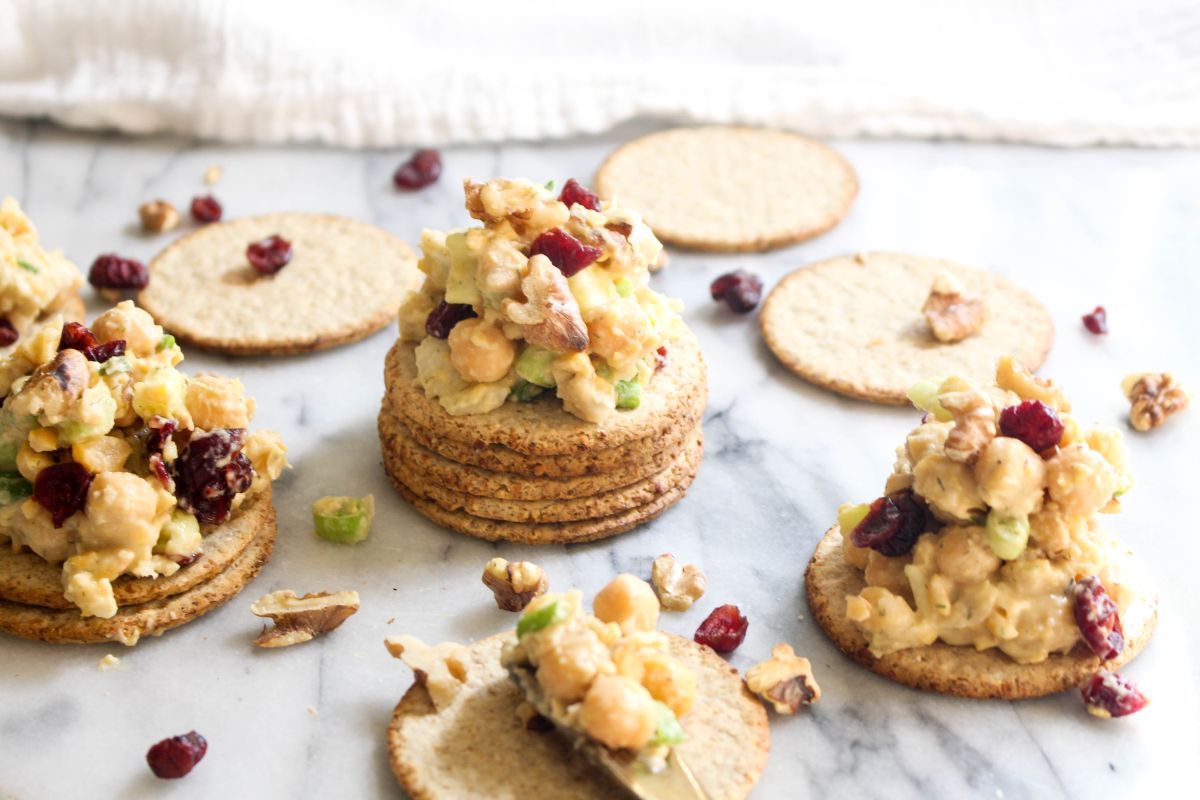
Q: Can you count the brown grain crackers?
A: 13